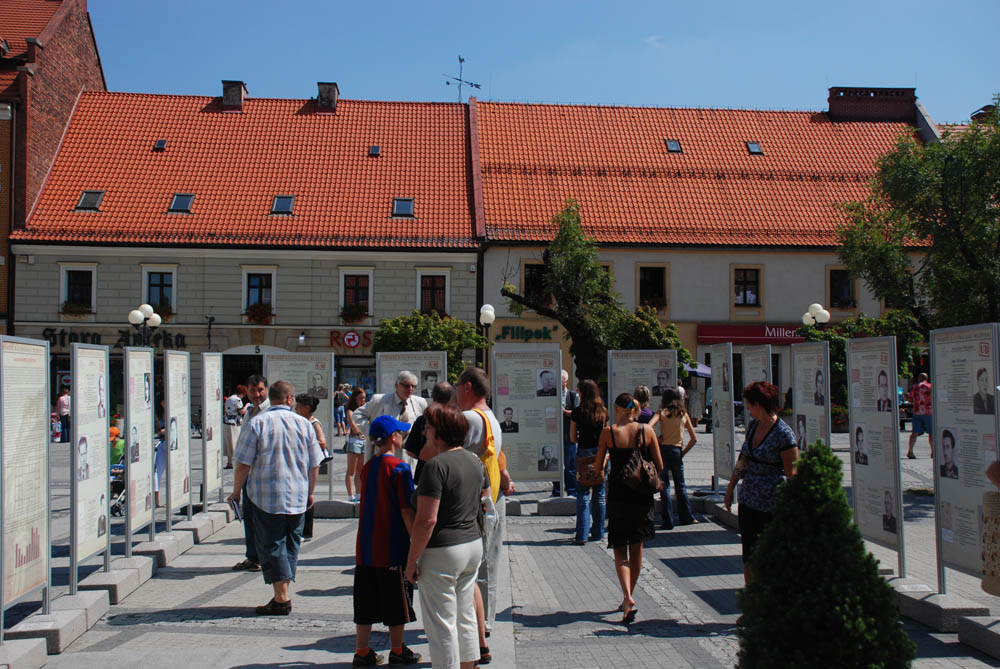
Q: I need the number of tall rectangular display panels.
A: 14